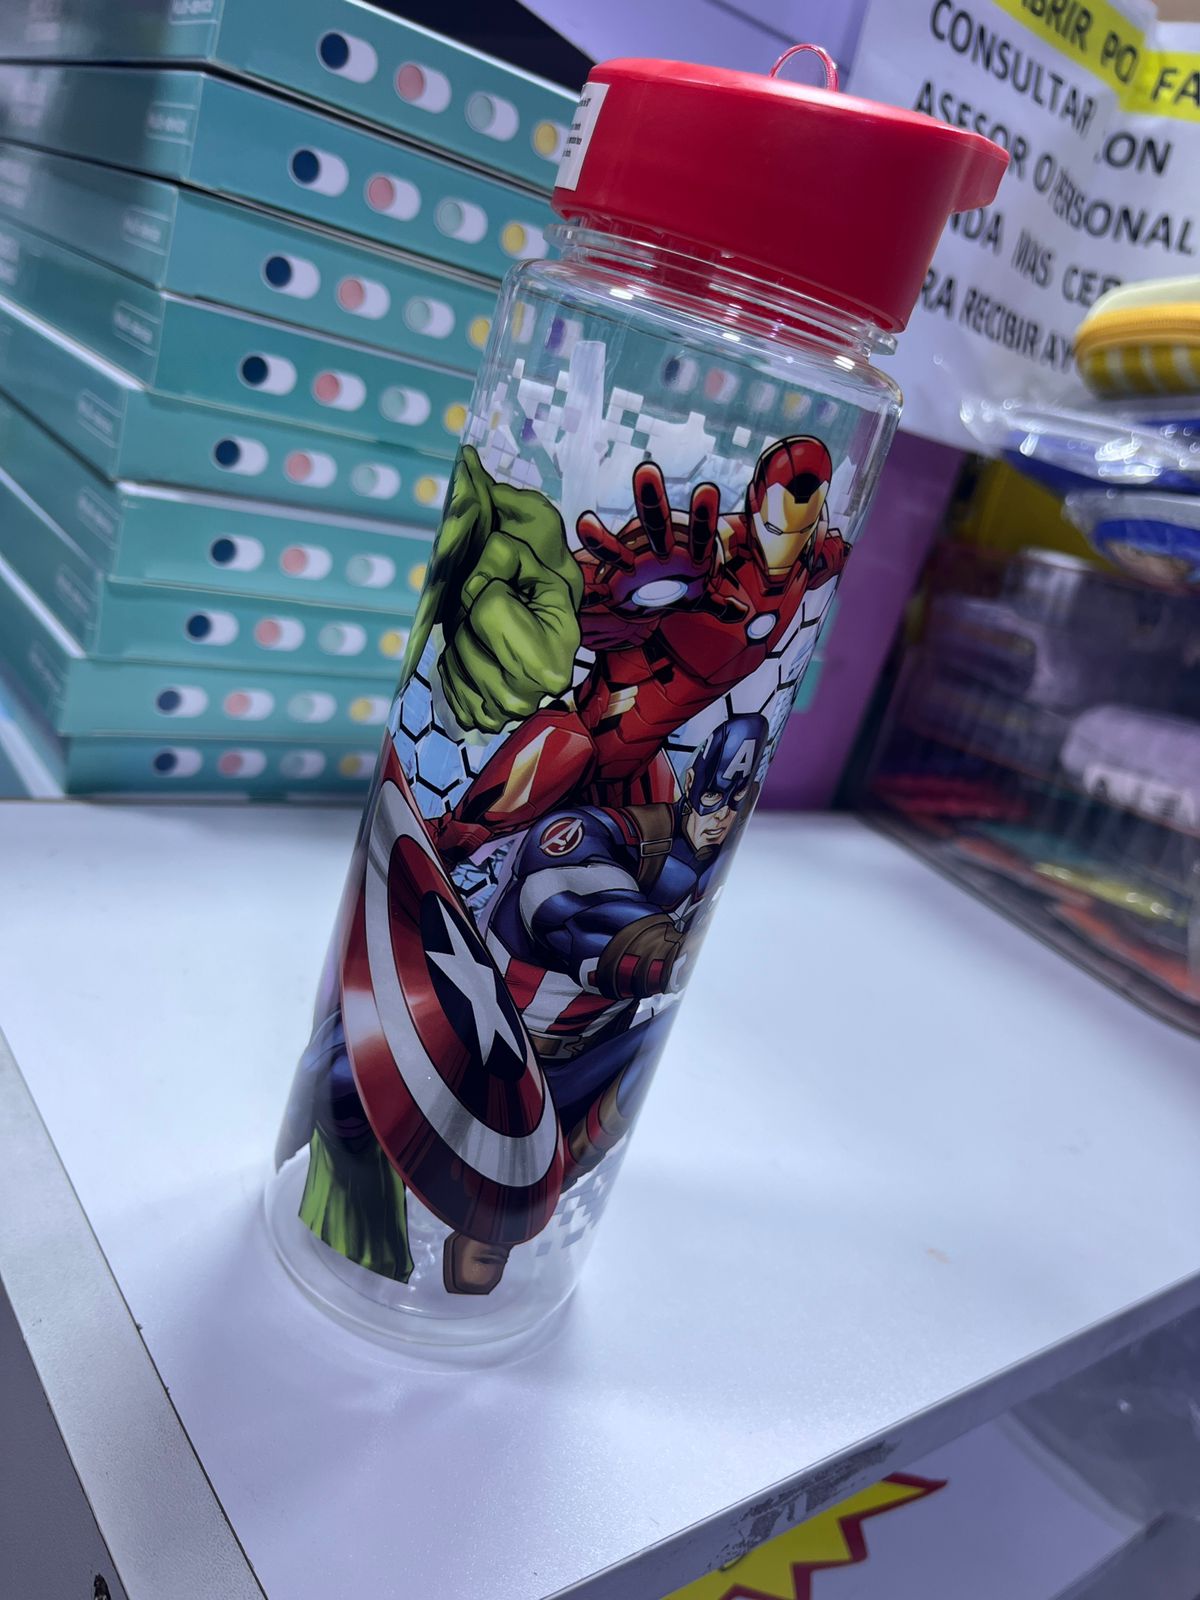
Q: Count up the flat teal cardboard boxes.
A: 9